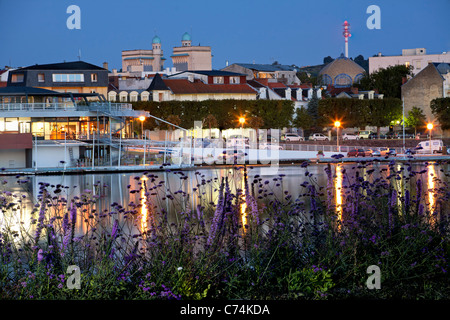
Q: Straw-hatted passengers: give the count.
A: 0